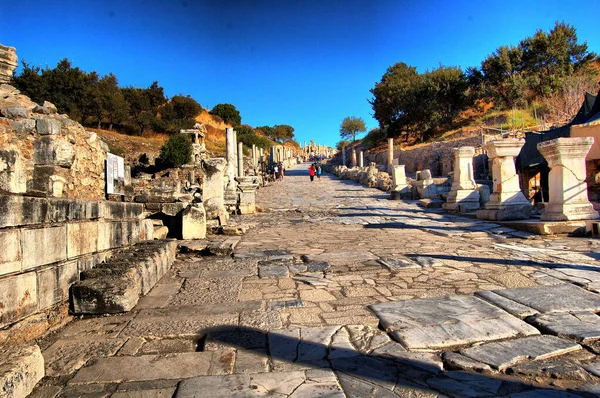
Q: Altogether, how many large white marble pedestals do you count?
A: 3